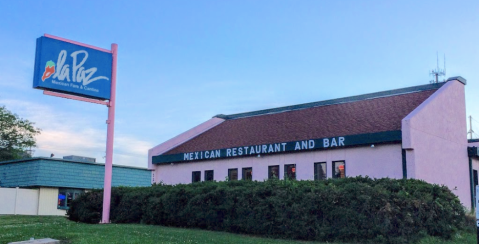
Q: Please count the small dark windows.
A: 8